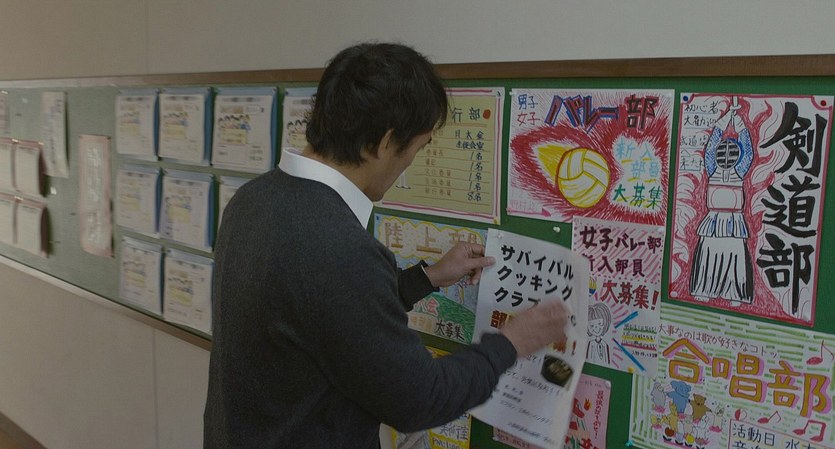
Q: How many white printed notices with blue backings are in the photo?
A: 9